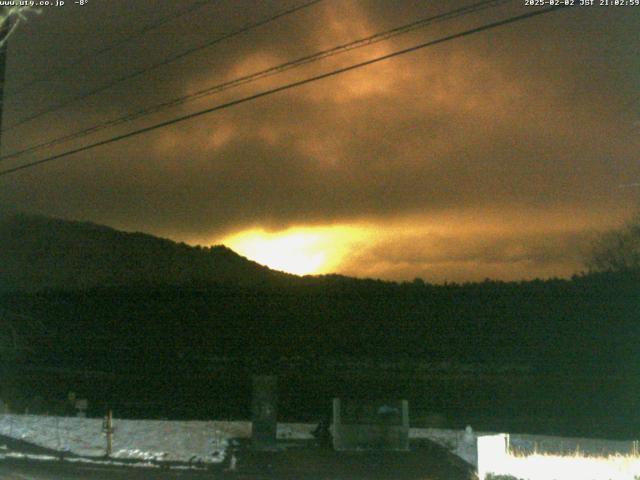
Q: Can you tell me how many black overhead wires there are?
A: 5